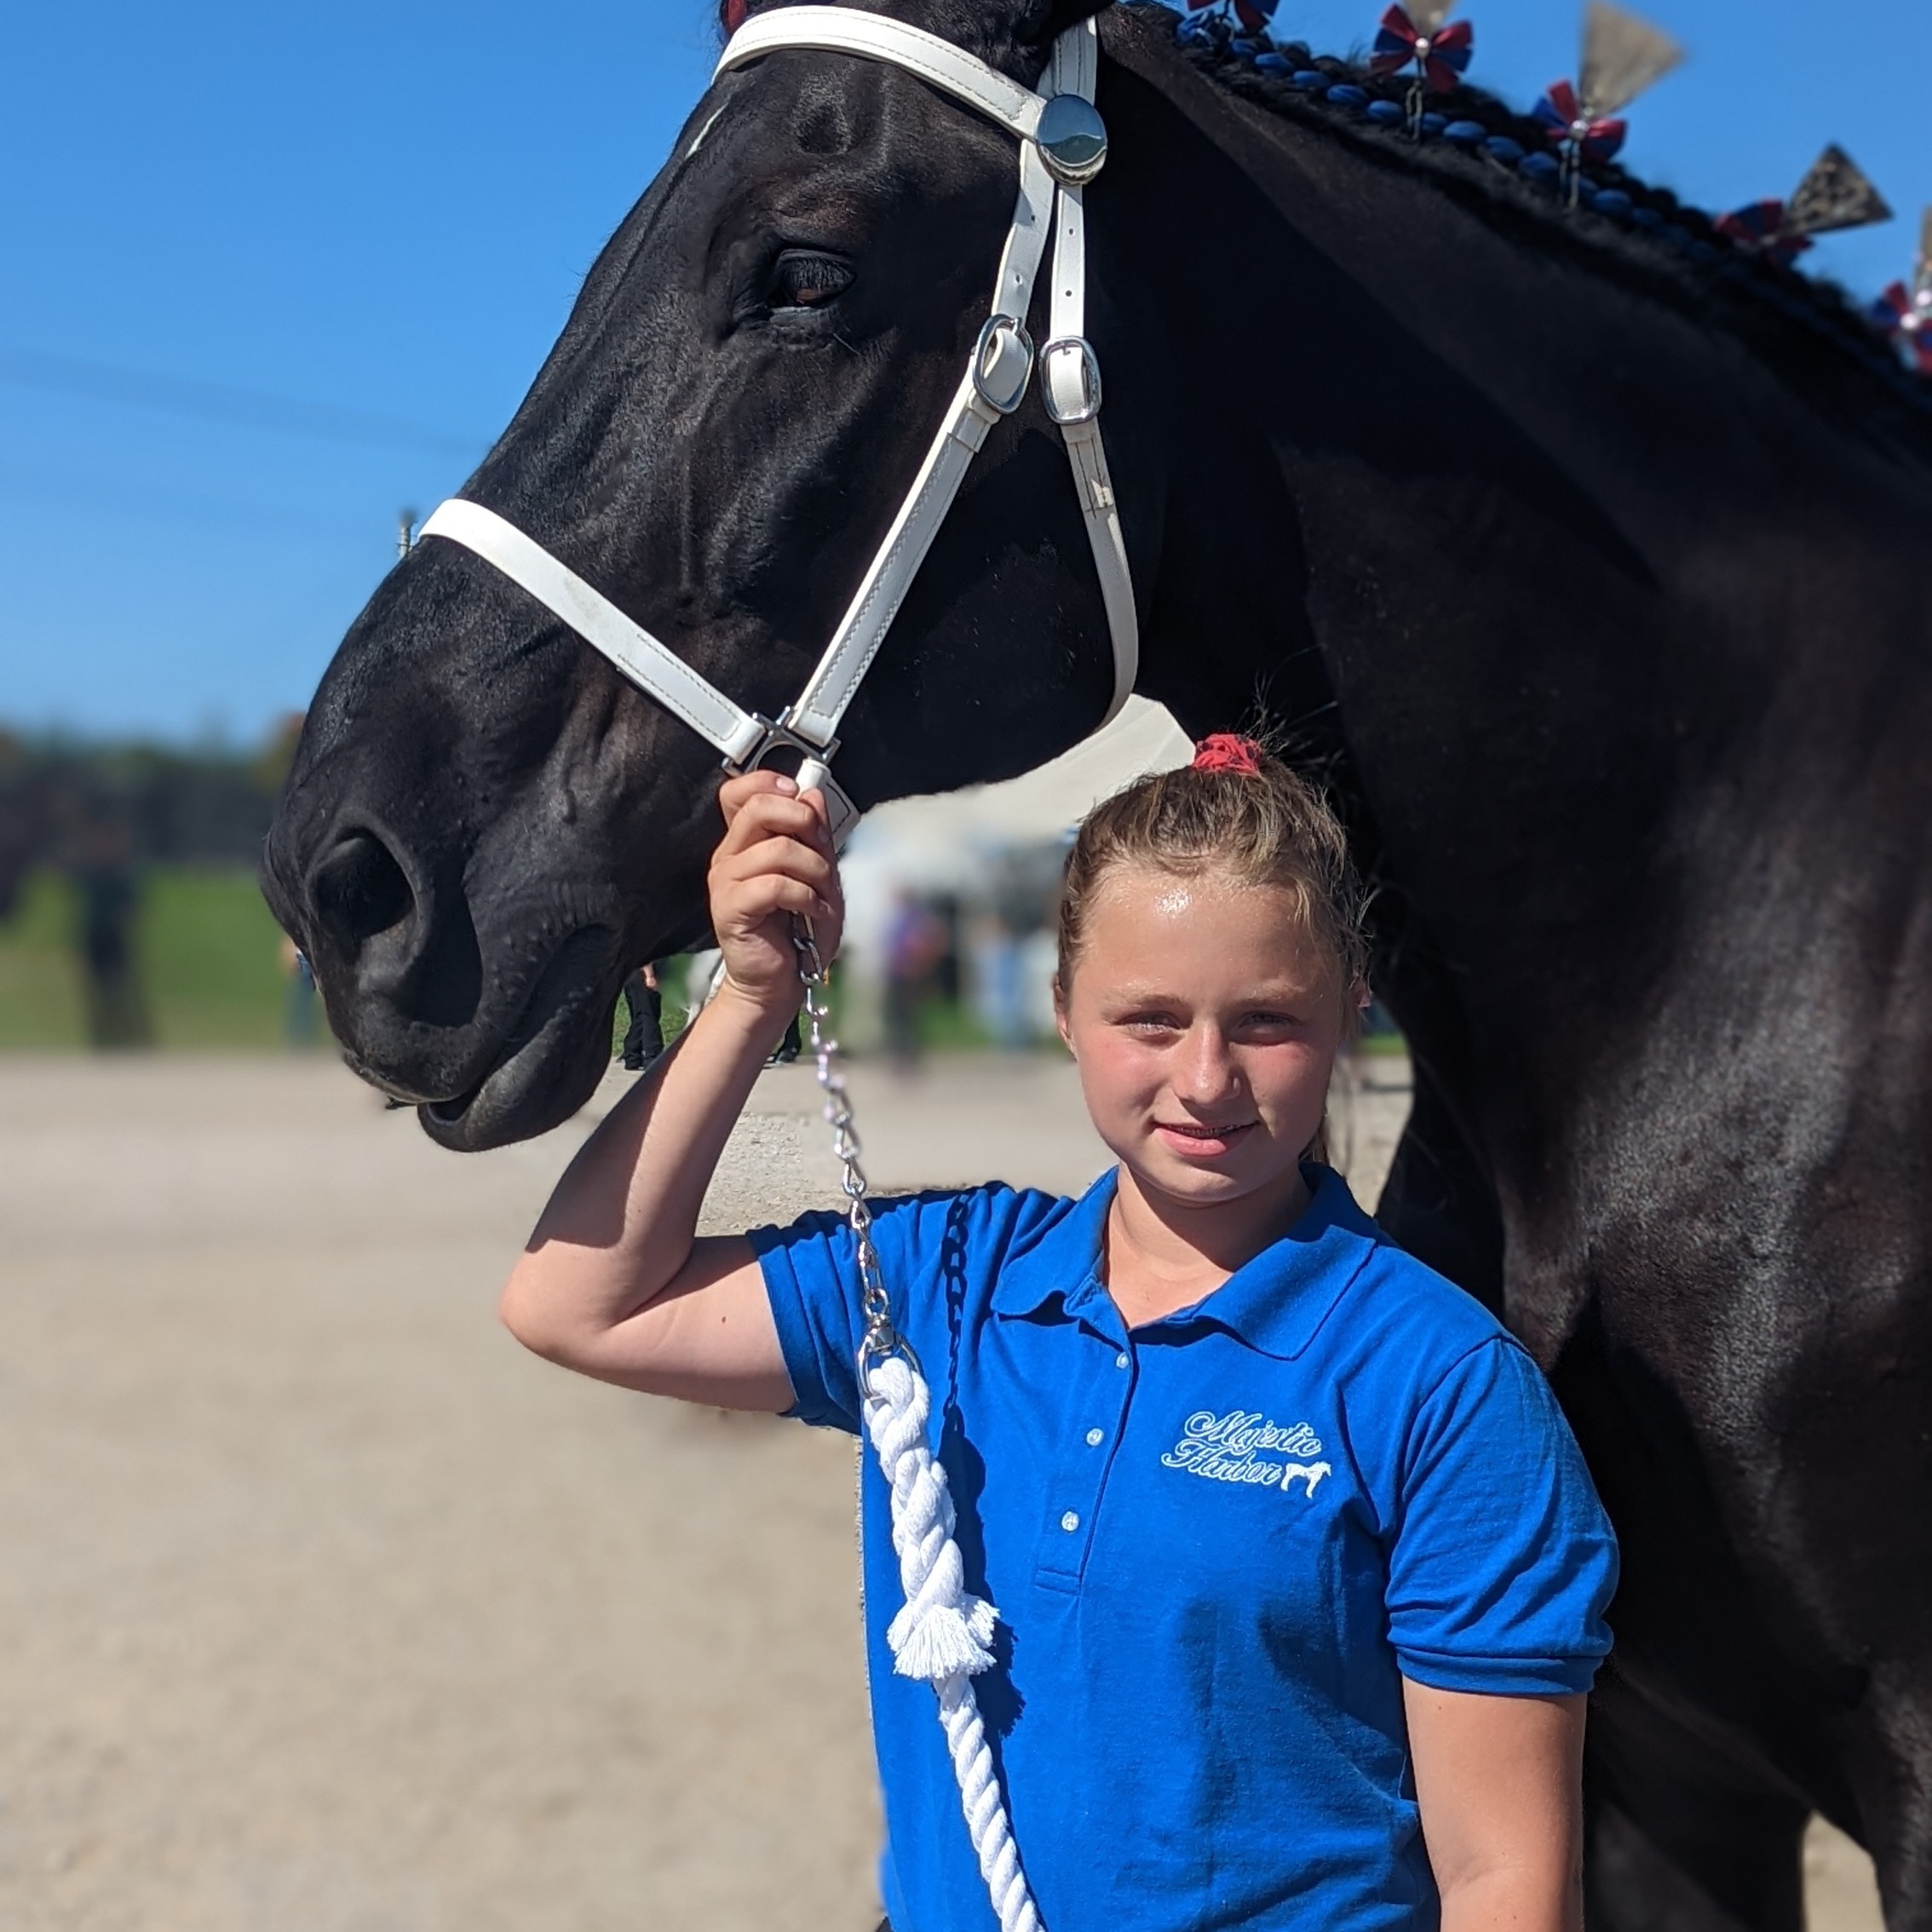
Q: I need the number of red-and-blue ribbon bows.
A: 5